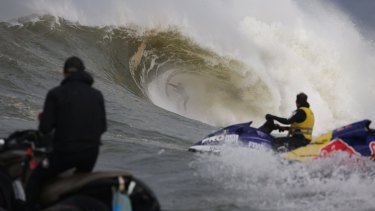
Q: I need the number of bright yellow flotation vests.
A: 1